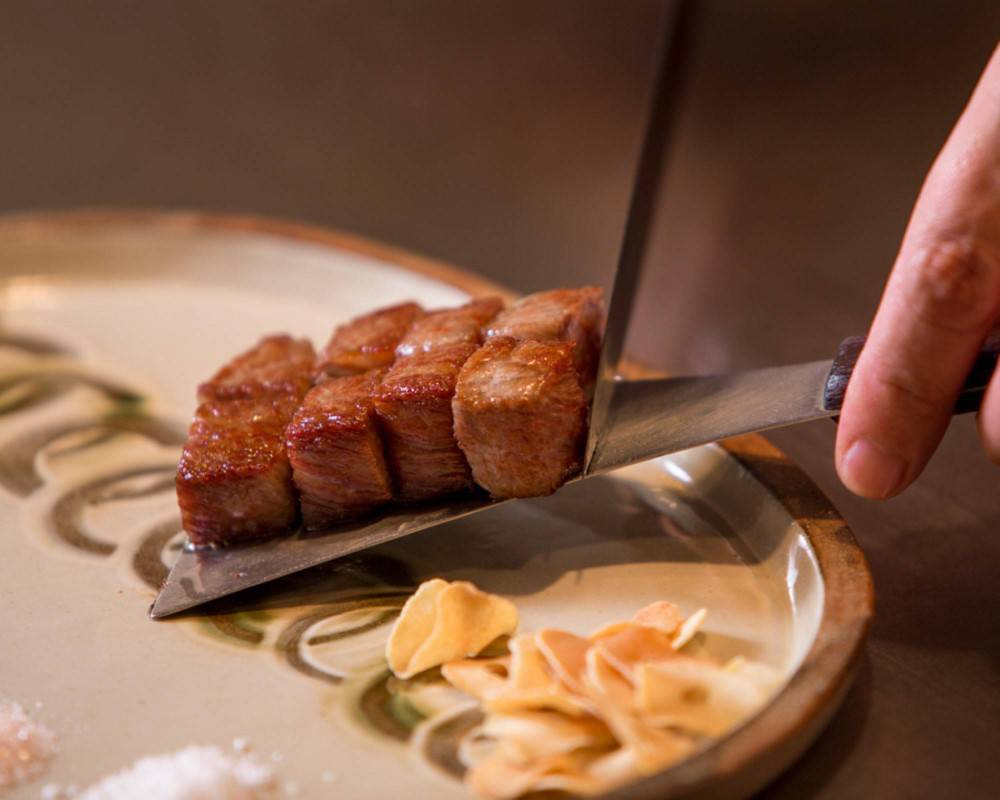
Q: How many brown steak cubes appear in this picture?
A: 8